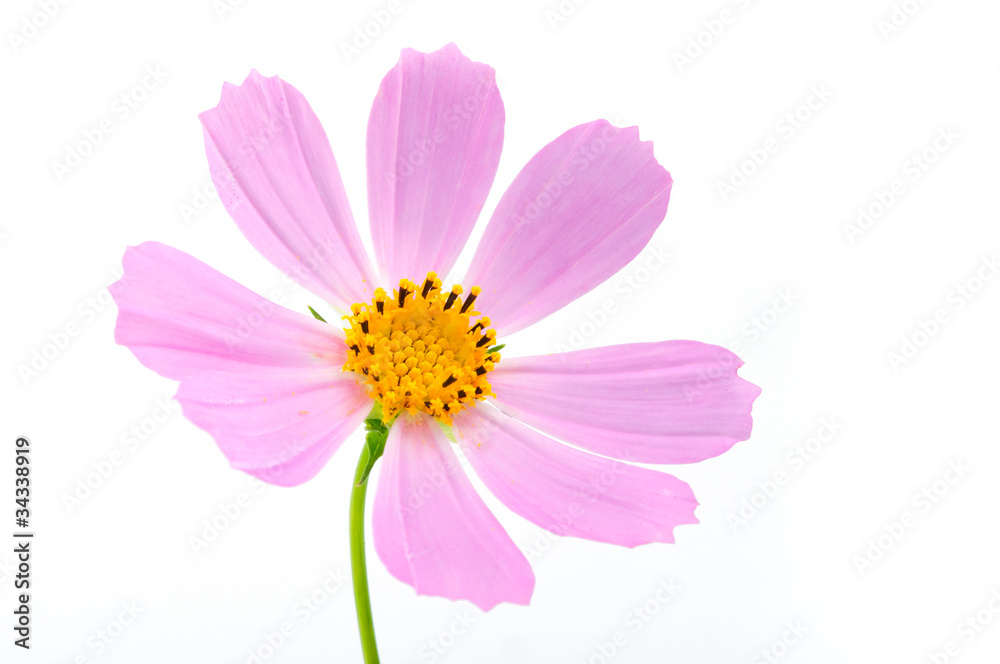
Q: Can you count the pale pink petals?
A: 8